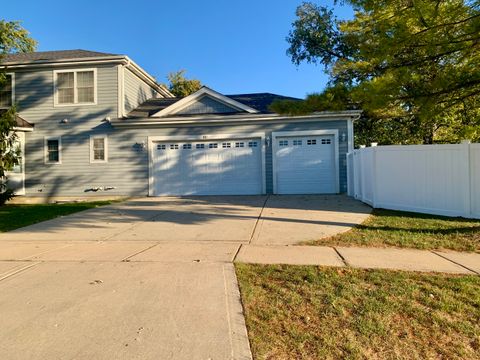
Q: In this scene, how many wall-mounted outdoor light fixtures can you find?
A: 3